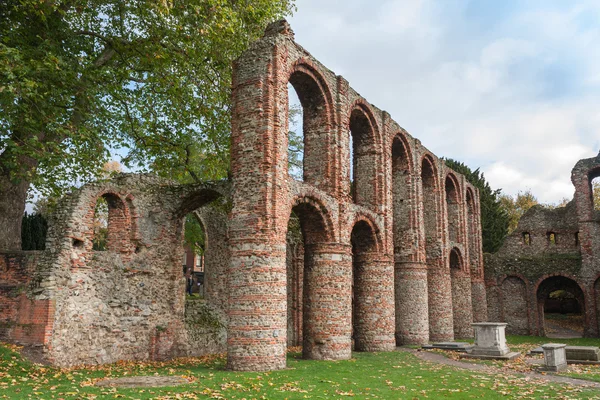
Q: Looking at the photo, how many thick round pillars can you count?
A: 7